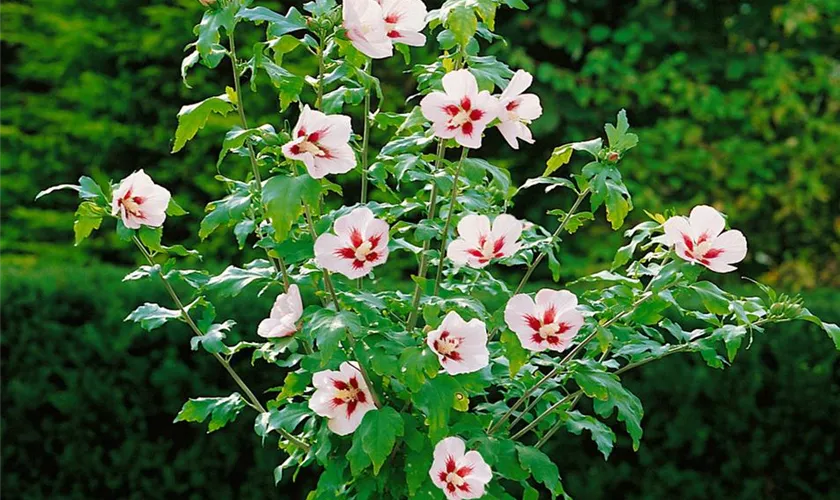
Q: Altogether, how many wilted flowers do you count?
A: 0